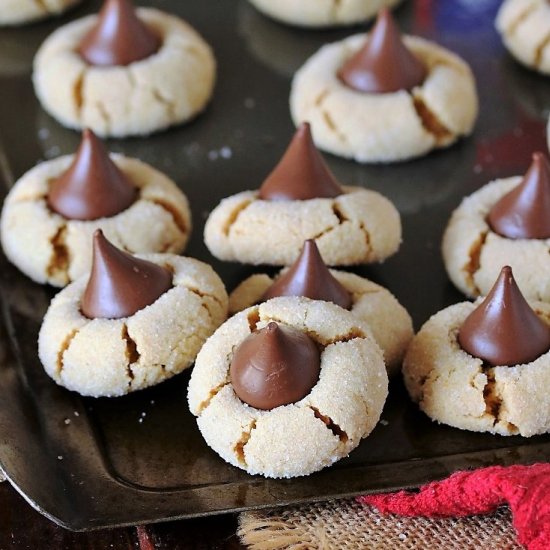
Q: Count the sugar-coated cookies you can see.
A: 12